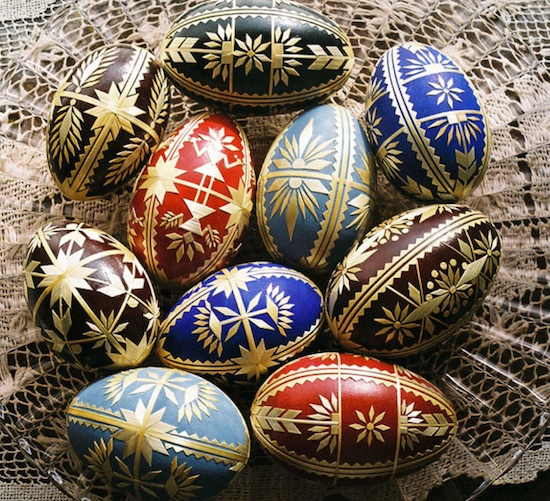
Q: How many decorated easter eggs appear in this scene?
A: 10